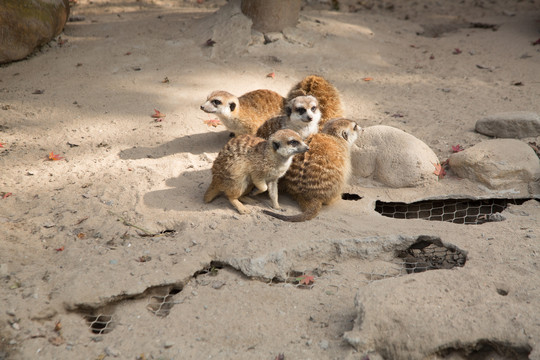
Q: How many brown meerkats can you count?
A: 5